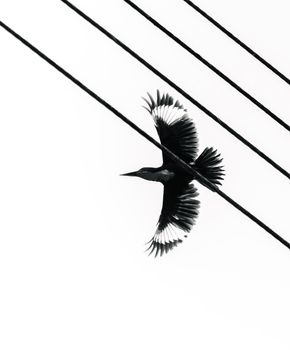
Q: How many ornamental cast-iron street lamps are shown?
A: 0